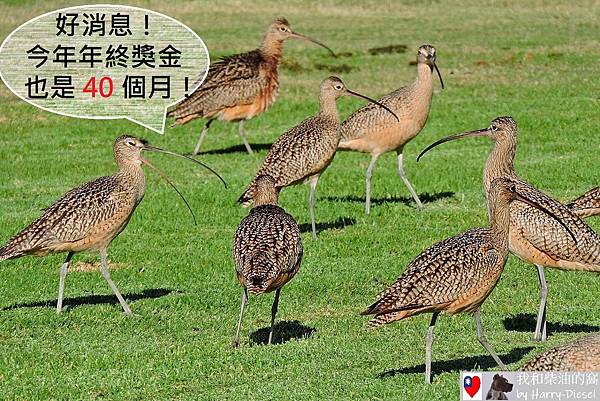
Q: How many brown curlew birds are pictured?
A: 9